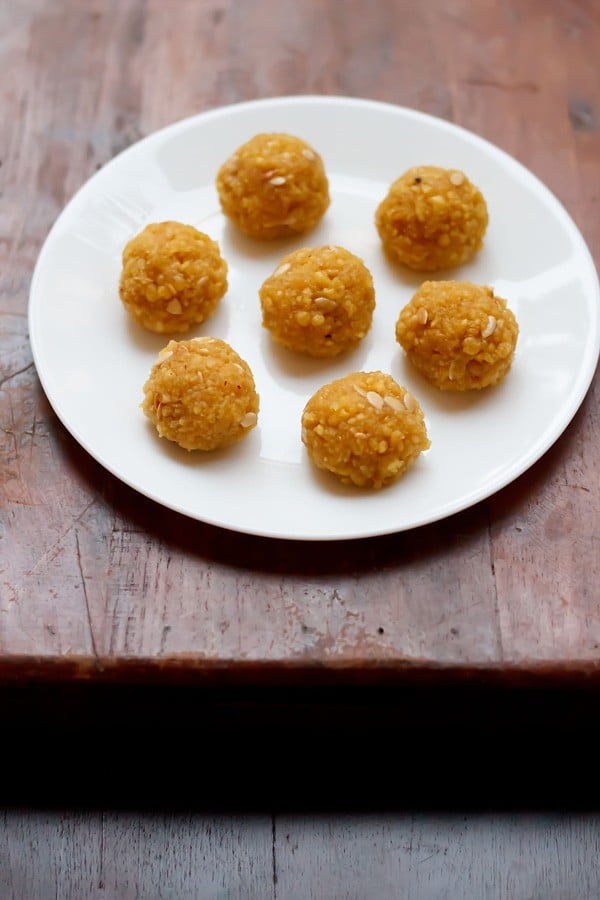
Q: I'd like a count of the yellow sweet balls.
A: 7